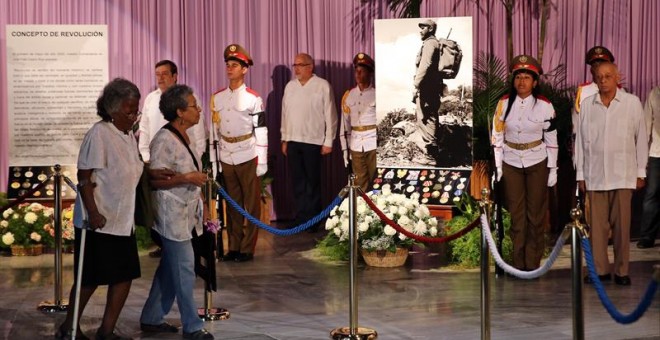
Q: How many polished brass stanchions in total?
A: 5